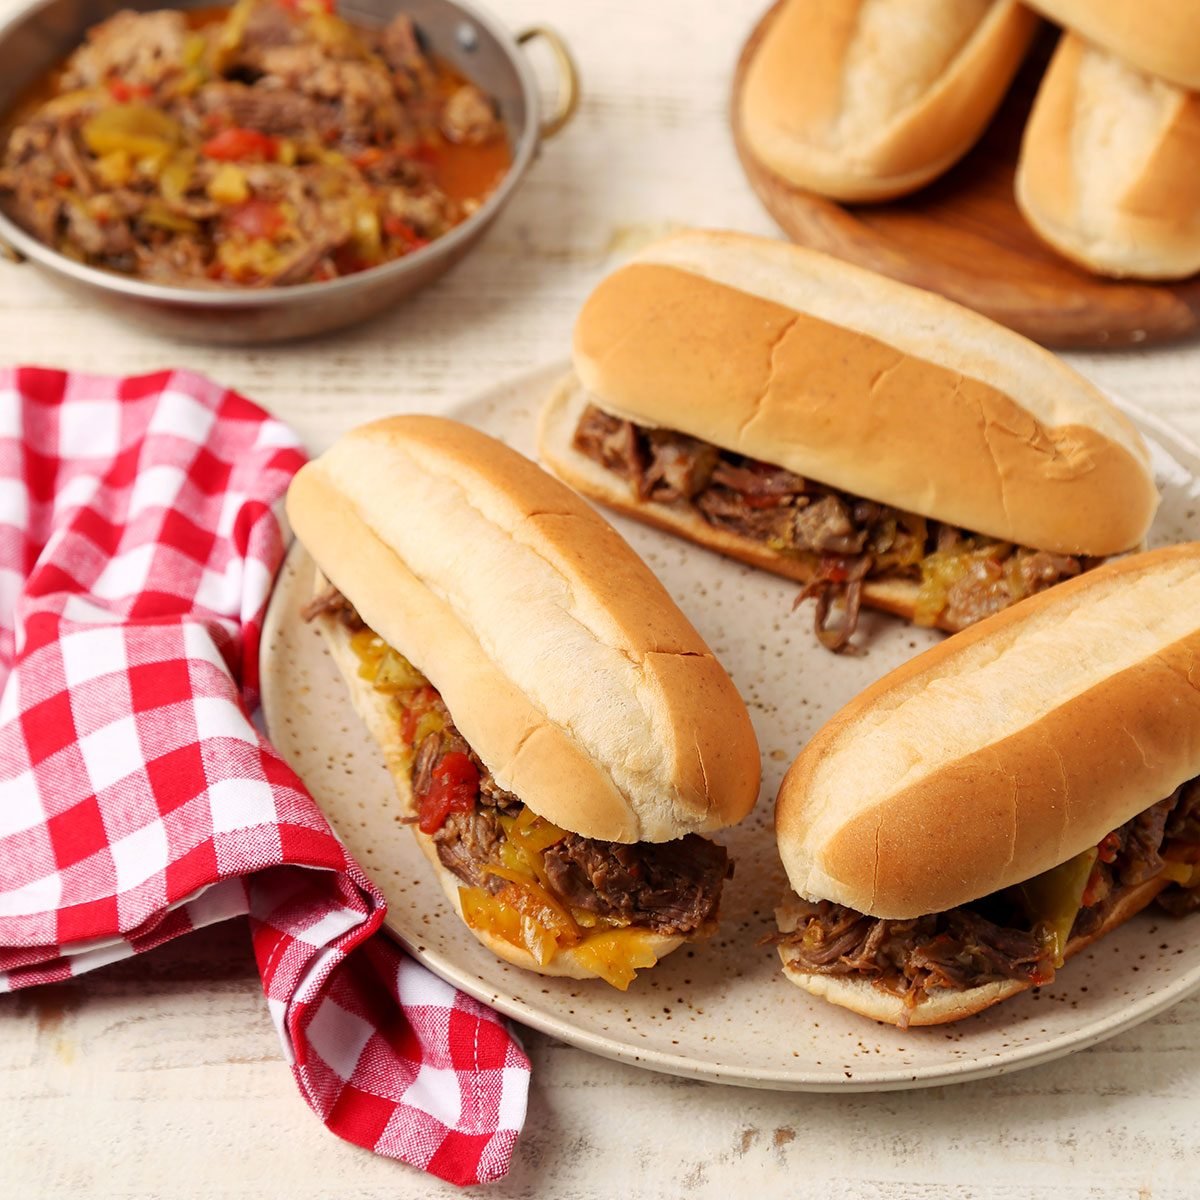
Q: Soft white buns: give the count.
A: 6